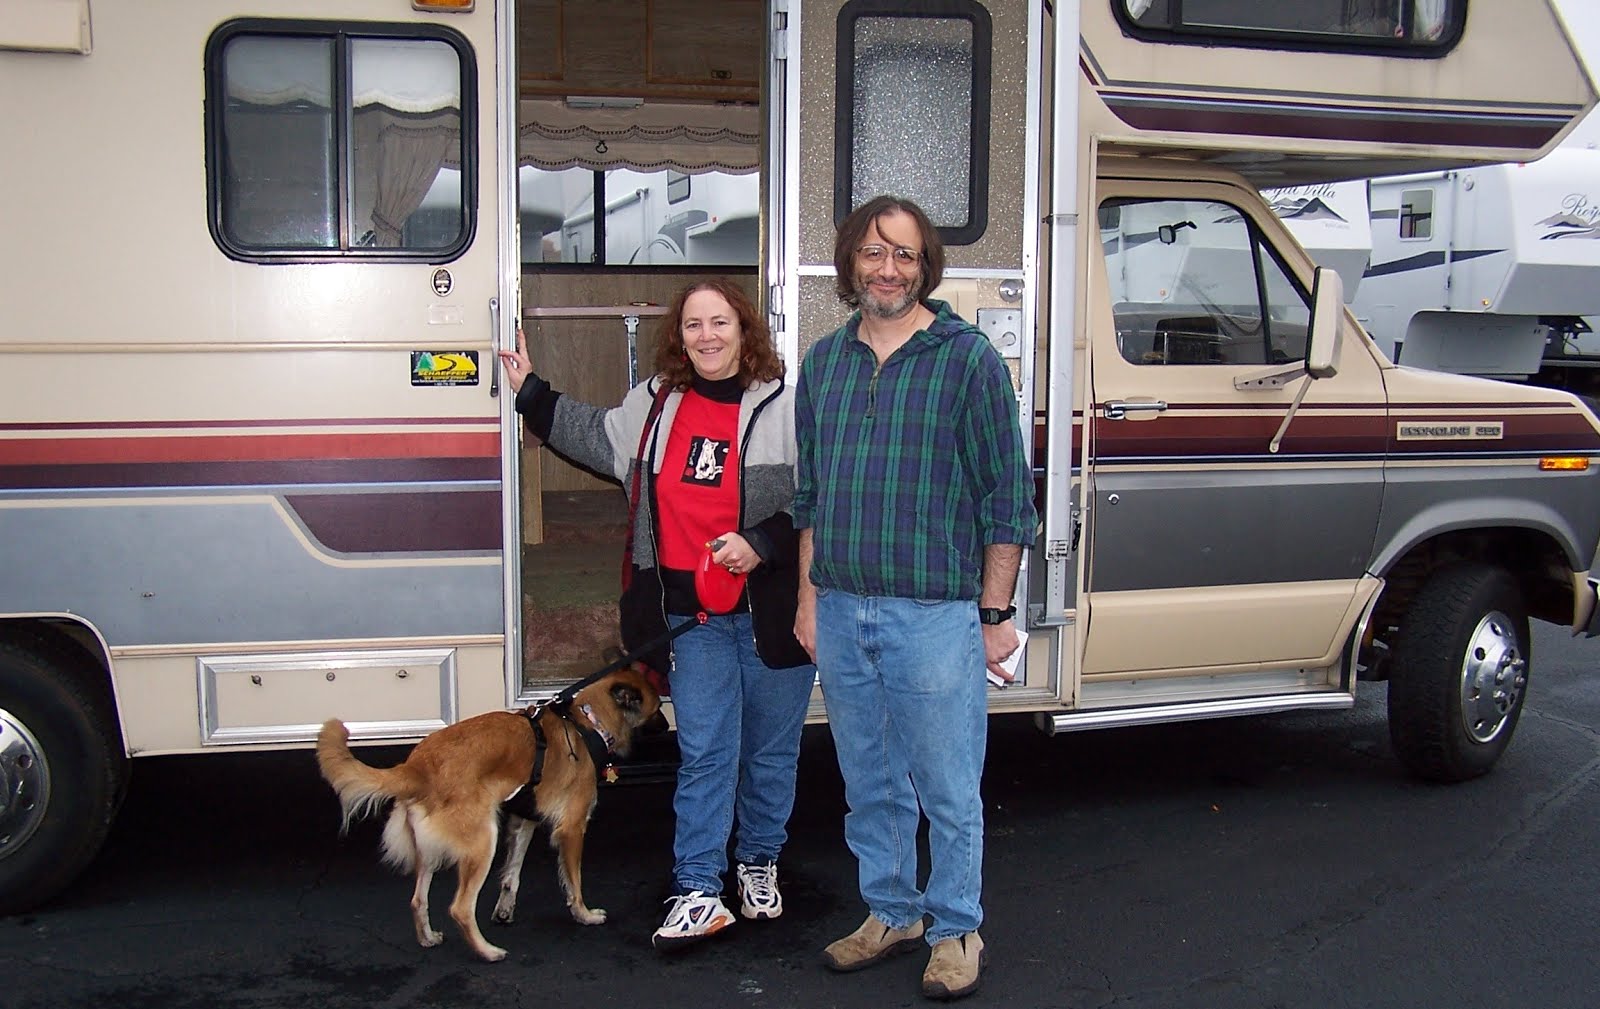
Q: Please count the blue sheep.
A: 0